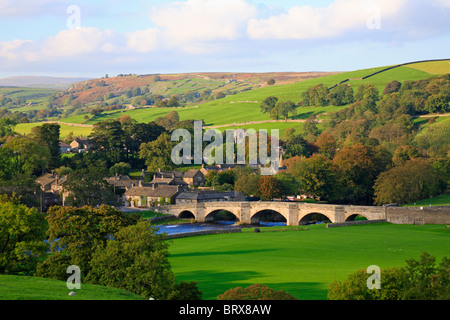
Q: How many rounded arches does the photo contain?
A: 5